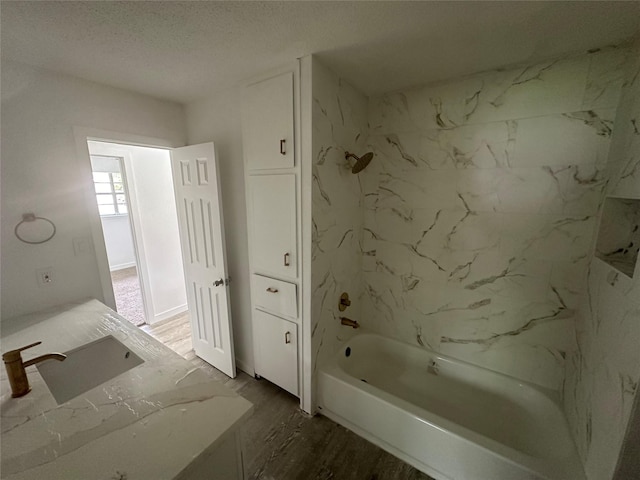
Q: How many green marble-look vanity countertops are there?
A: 0